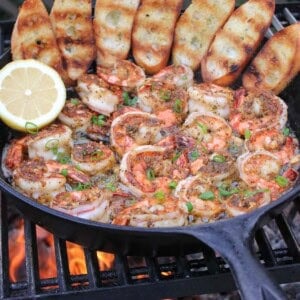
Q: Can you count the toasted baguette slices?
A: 7